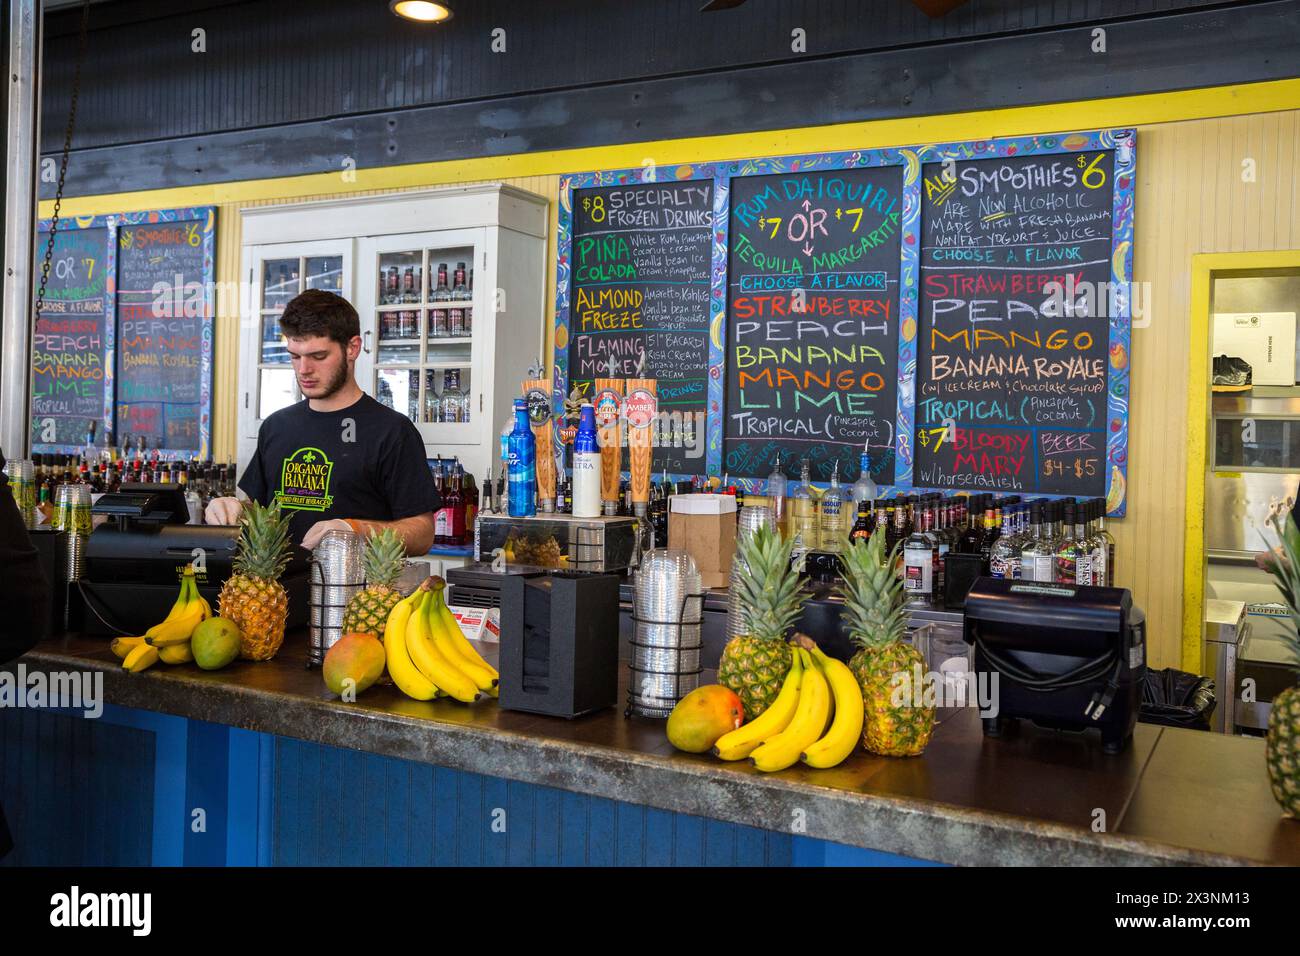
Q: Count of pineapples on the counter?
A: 5